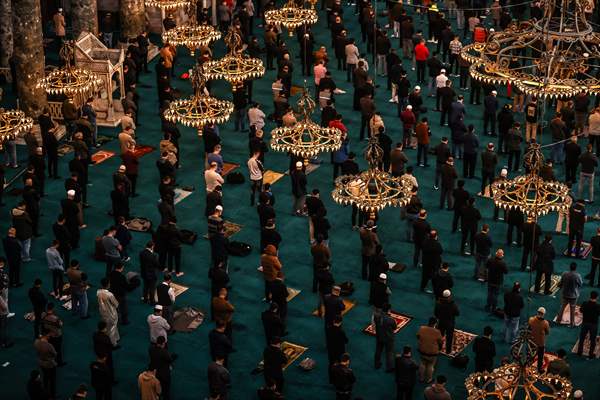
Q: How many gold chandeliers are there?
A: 12